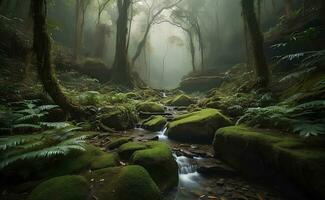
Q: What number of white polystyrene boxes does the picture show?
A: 0